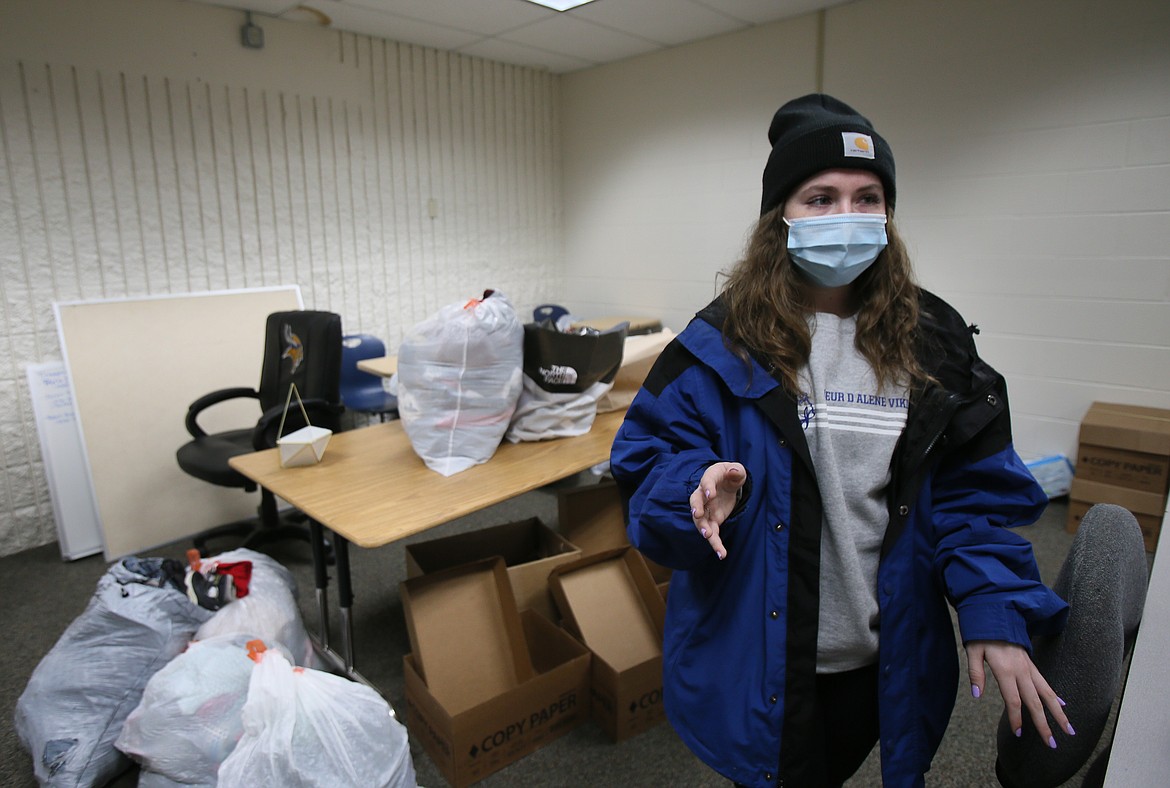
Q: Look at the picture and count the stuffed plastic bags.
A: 5